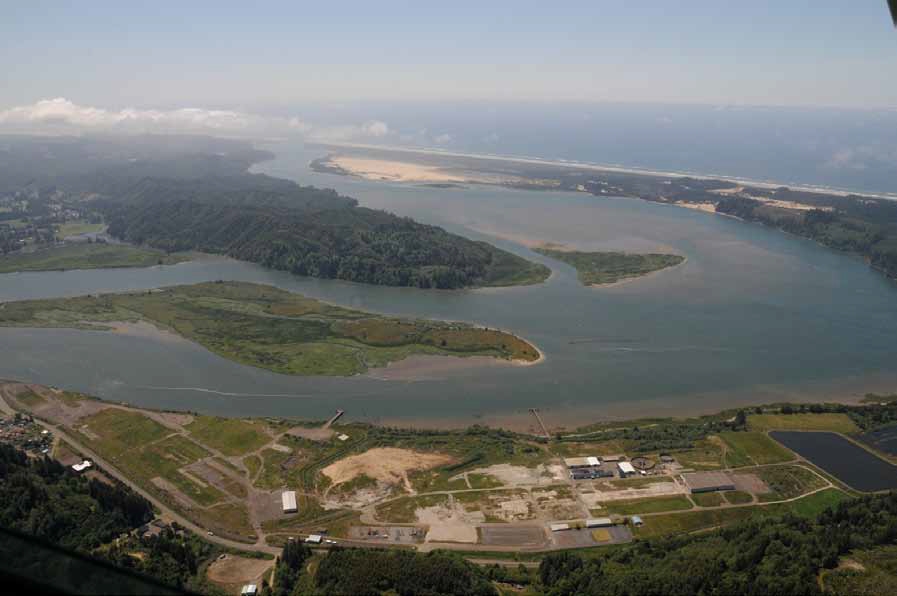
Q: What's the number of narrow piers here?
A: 2